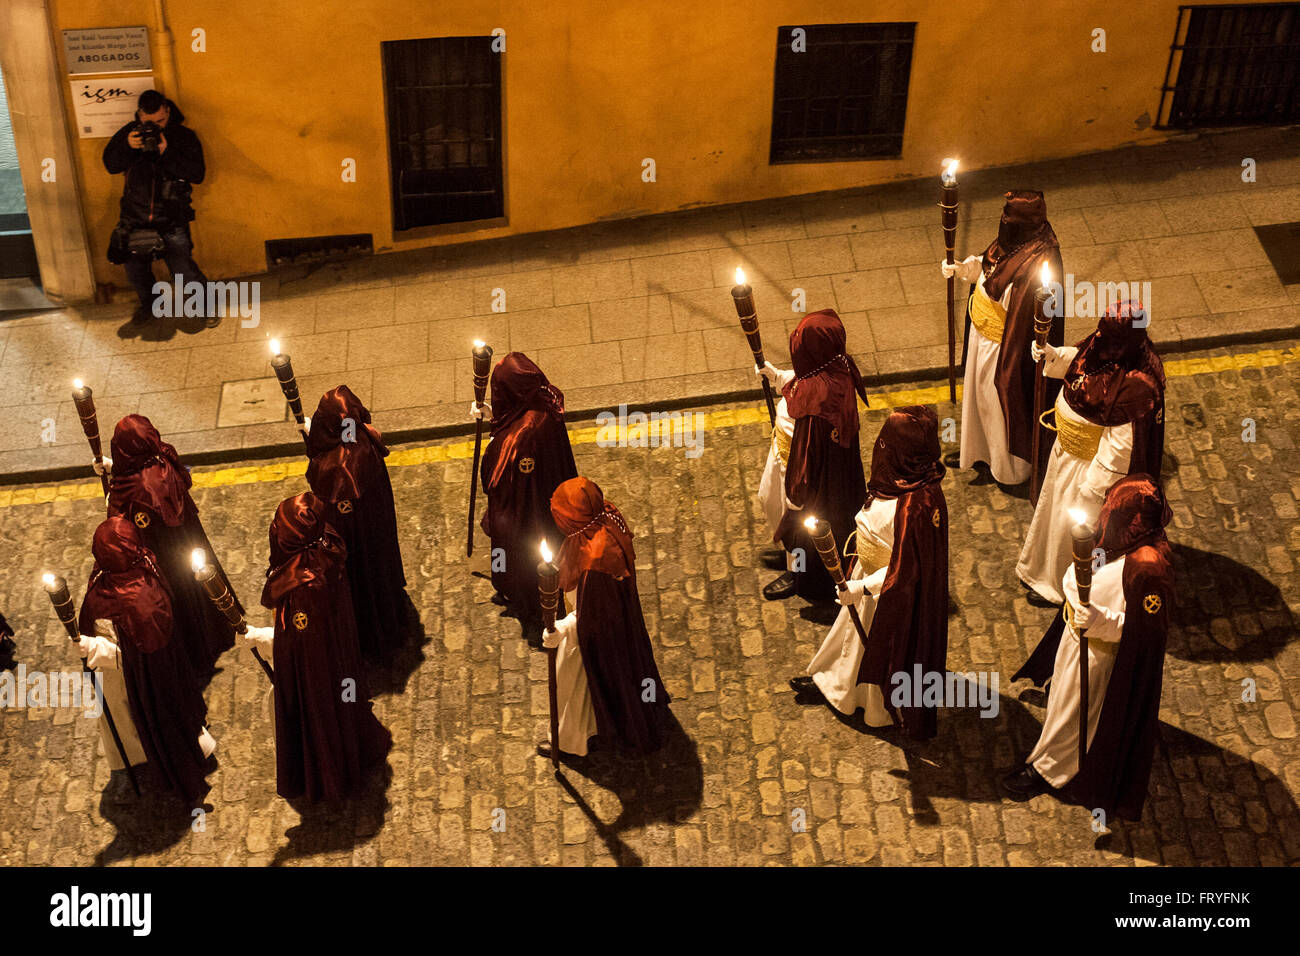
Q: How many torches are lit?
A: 11